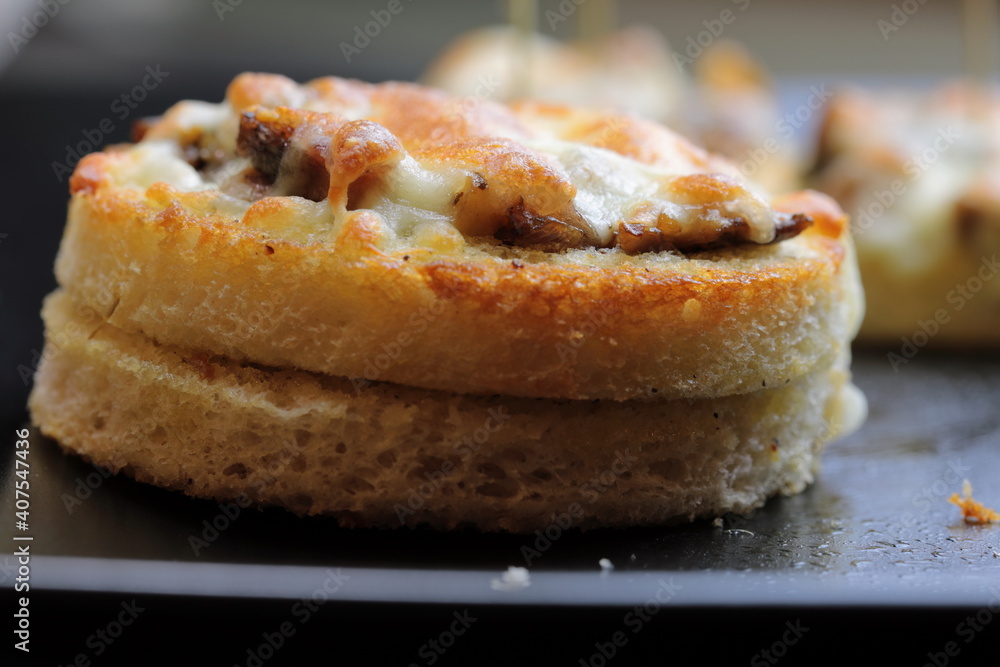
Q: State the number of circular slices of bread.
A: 2